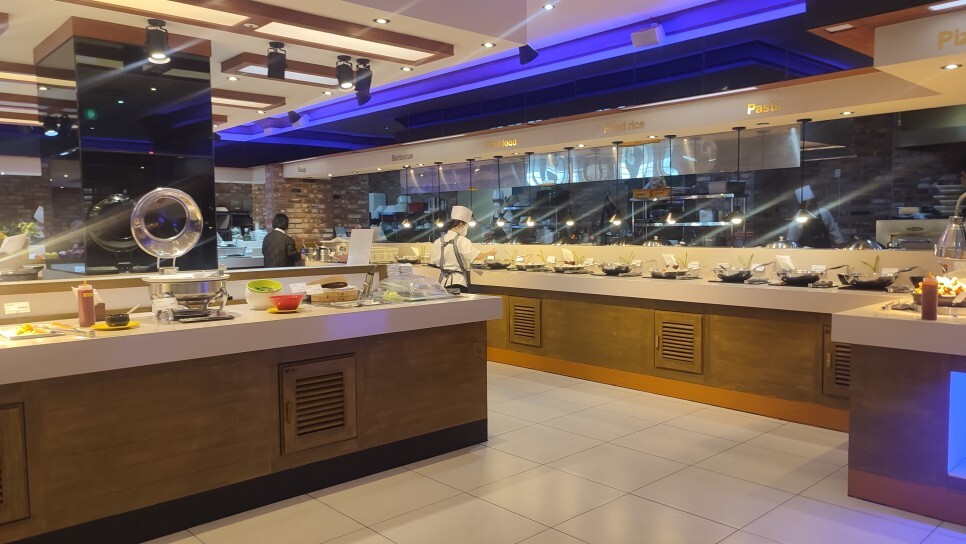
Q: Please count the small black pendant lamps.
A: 10